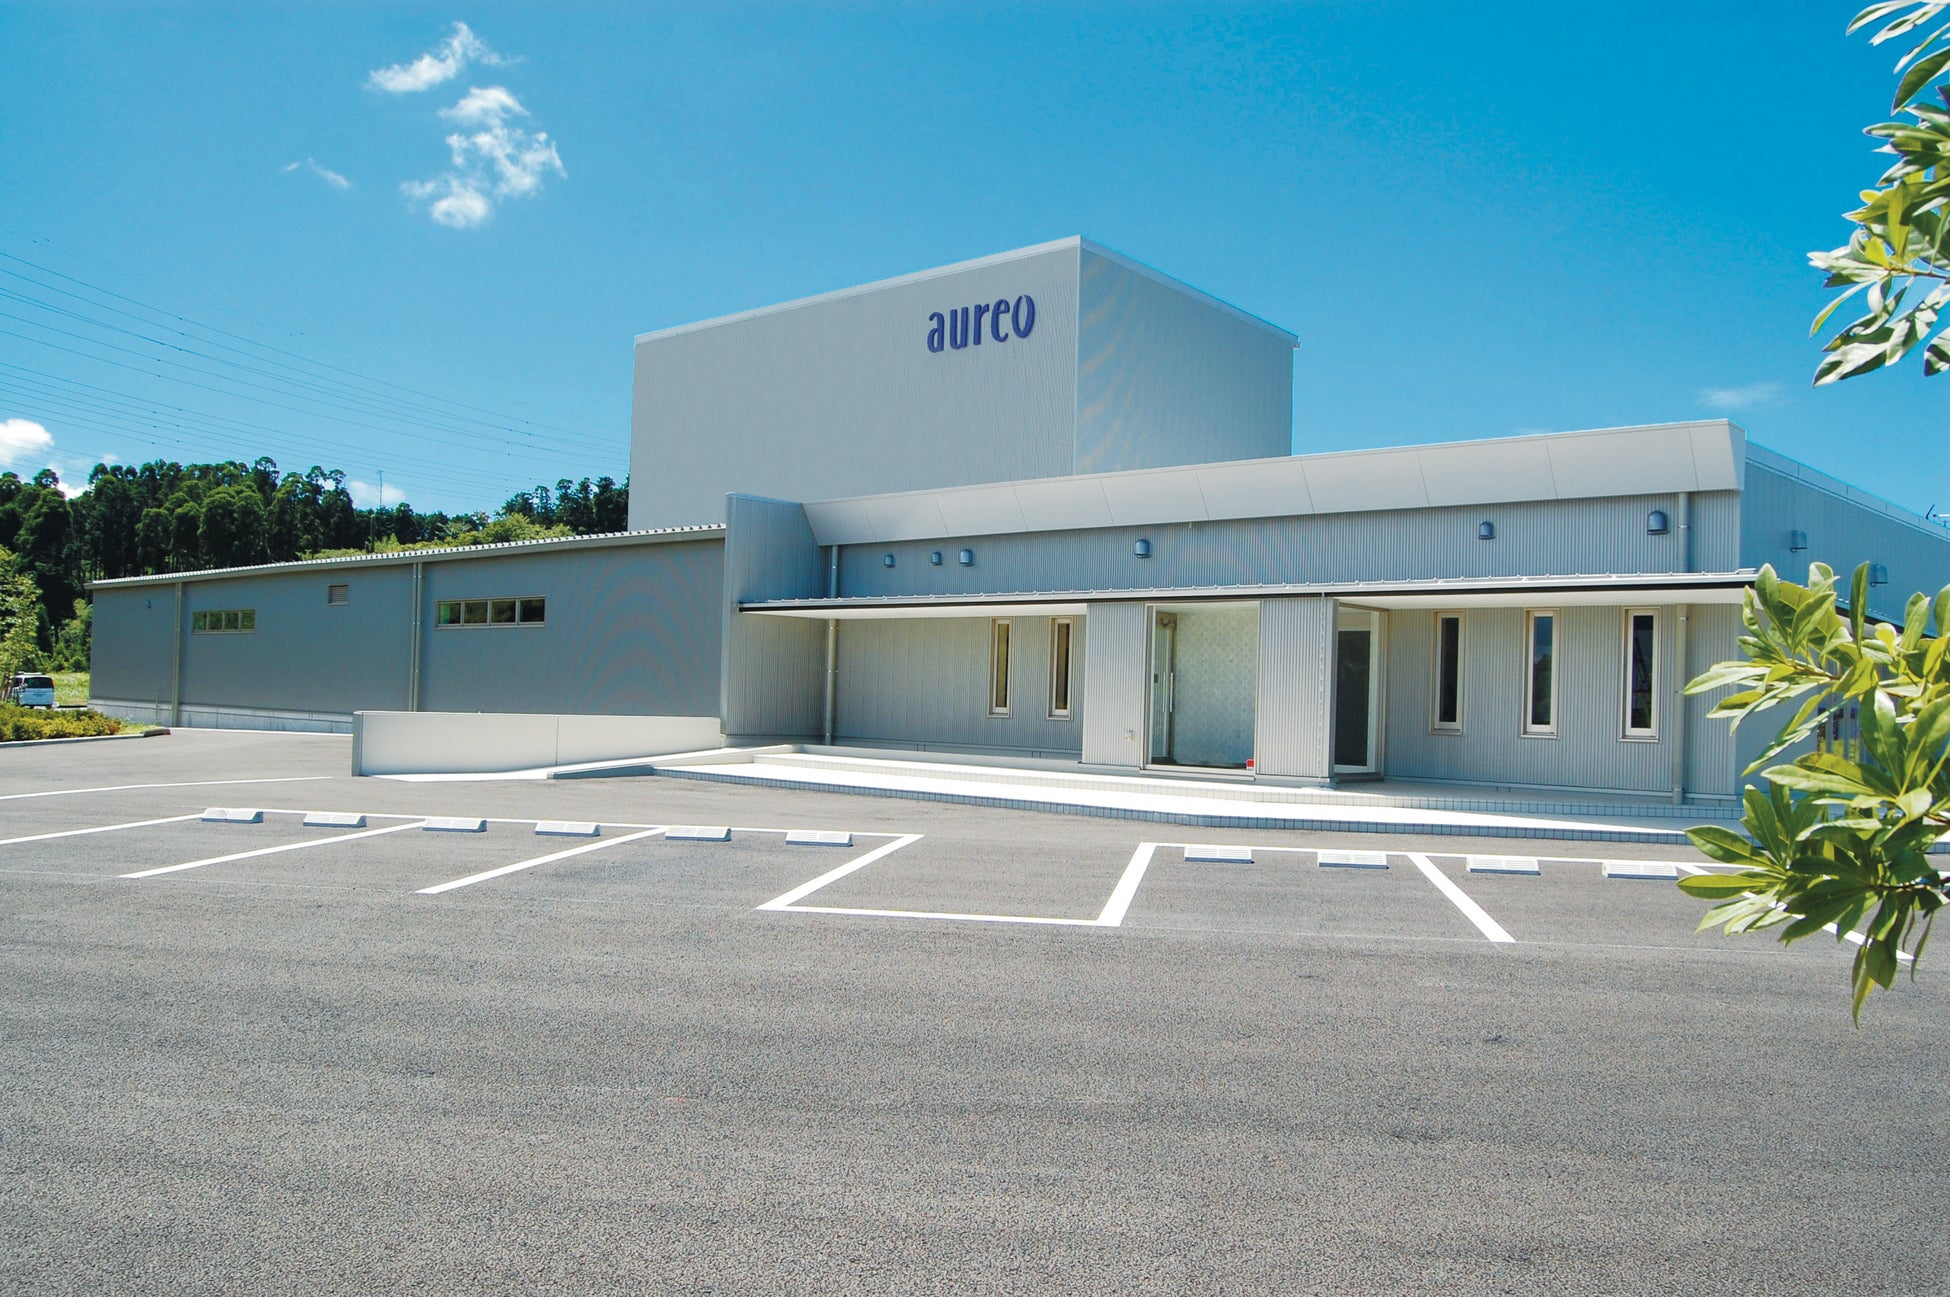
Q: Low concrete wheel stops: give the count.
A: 10